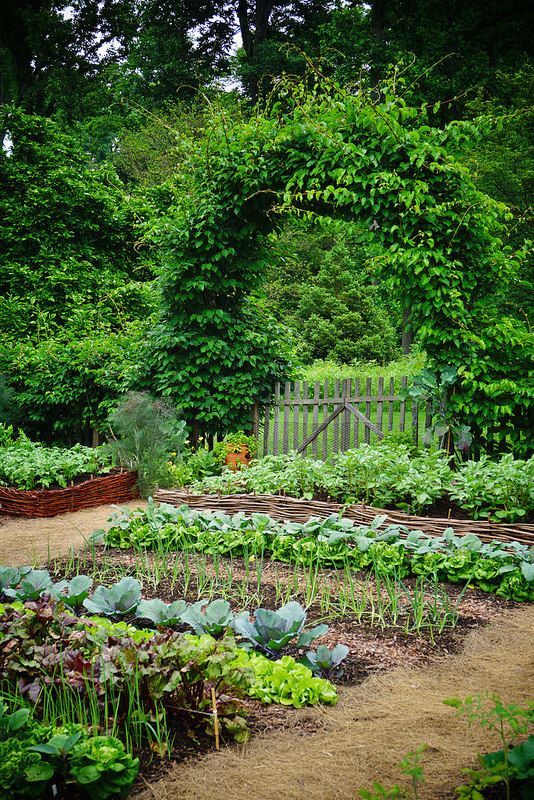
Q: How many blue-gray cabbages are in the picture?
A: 8